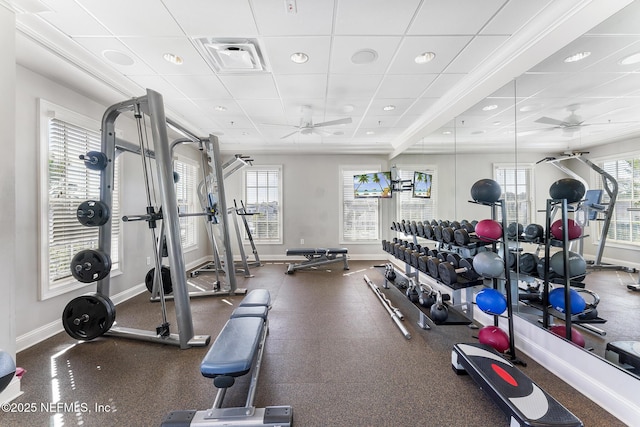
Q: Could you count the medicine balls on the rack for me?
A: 5